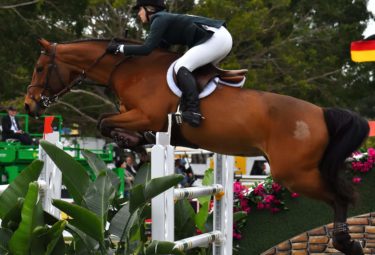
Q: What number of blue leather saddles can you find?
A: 0